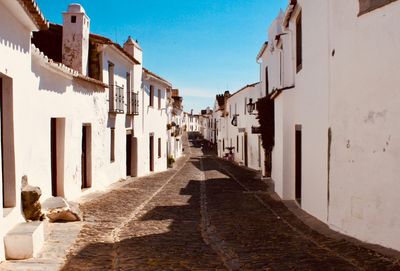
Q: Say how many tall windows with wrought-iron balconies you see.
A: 2